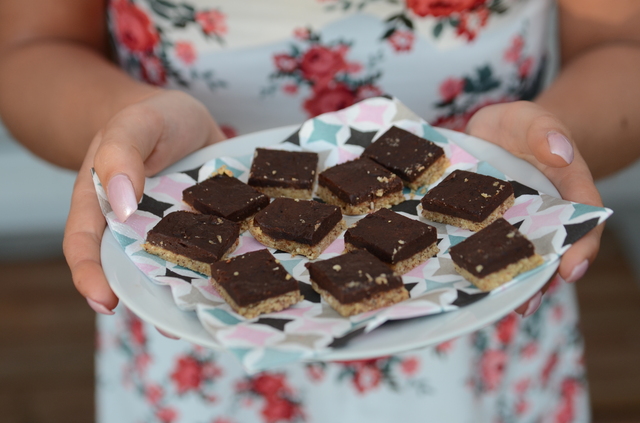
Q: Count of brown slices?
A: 11